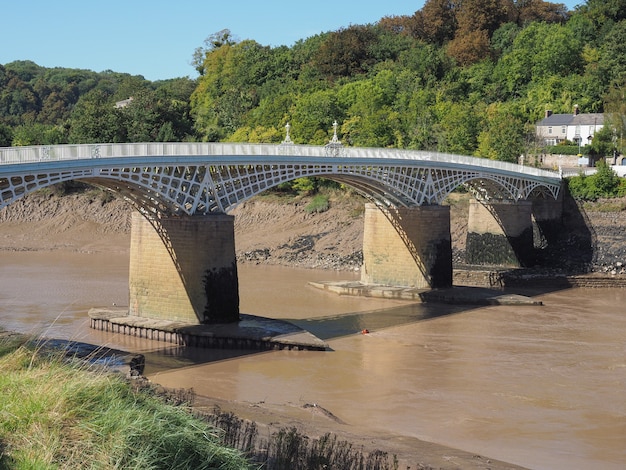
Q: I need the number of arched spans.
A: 4